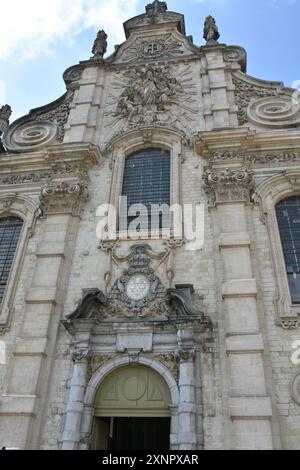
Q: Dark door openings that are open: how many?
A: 1